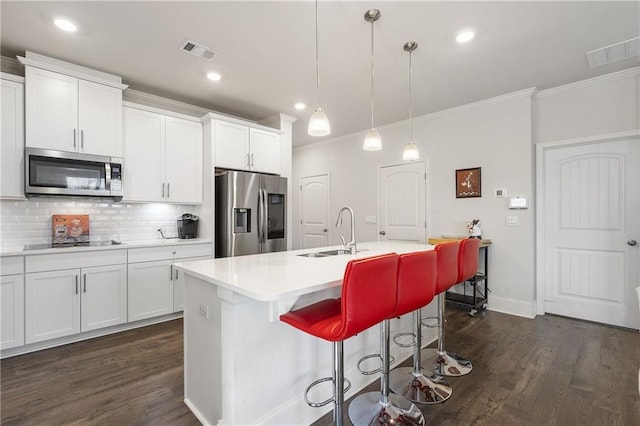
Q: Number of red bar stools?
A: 4